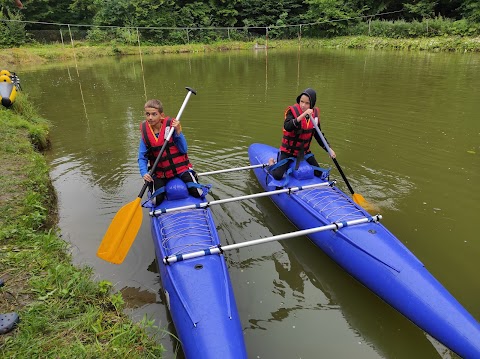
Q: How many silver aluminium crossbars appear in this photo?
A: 3